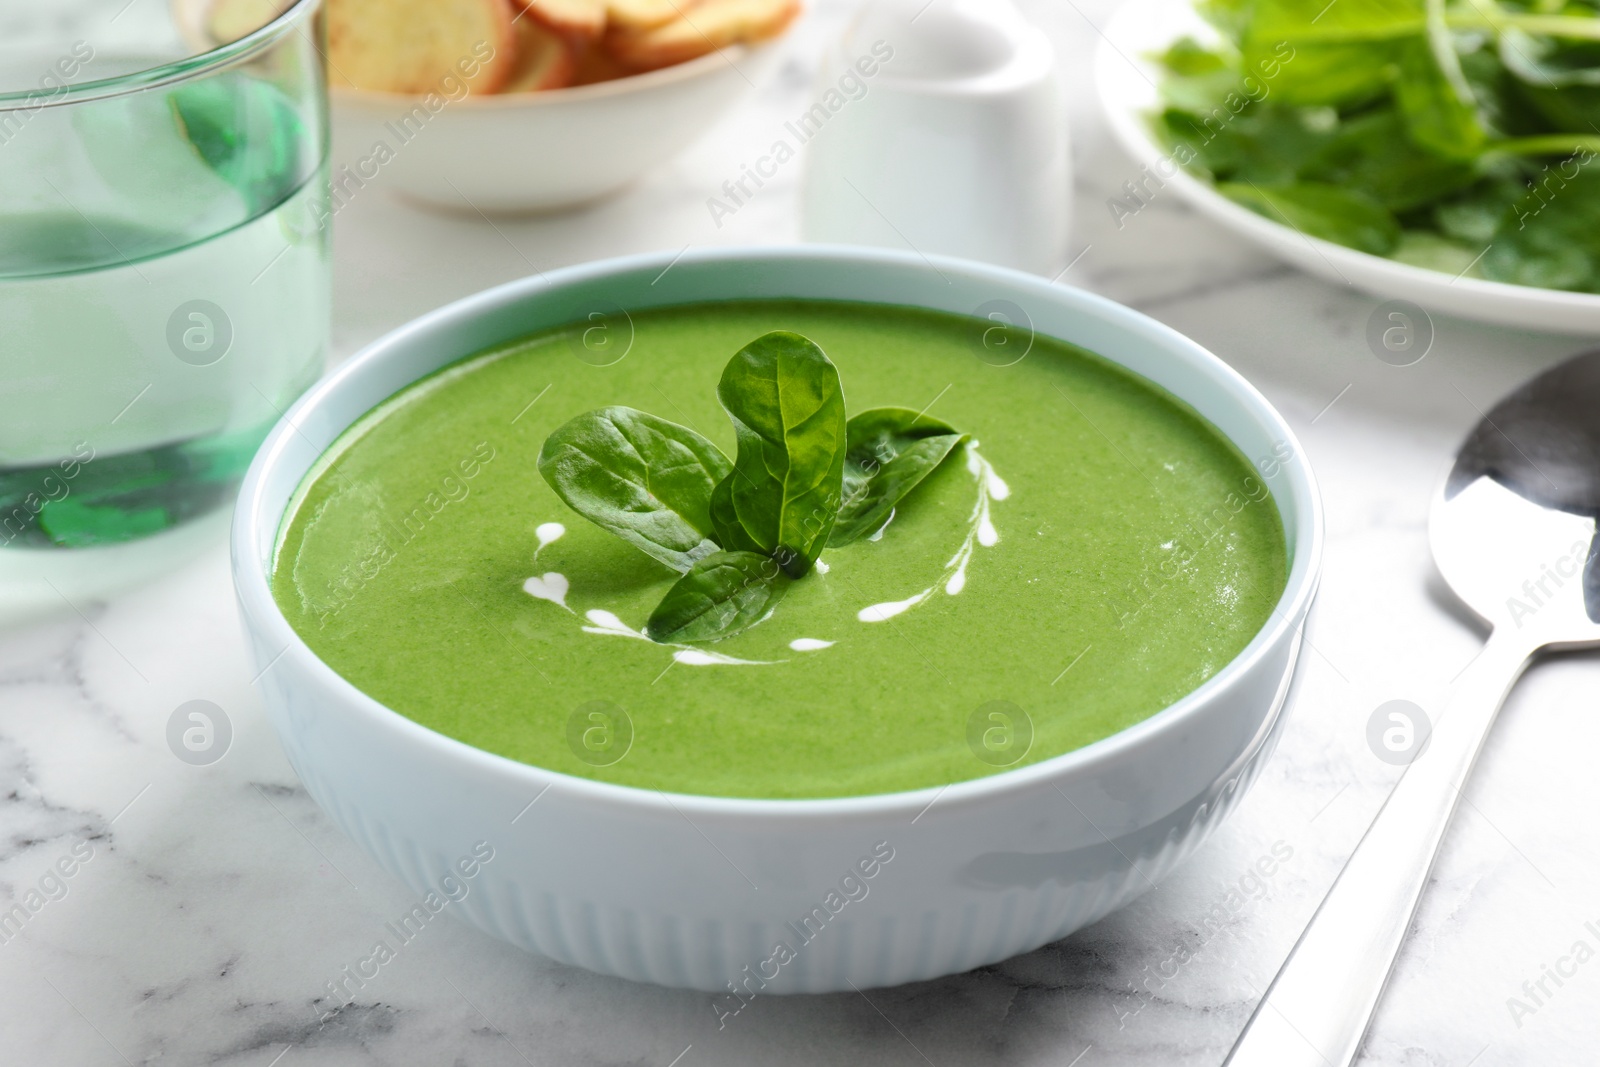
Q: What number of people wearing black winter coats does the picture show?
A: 0